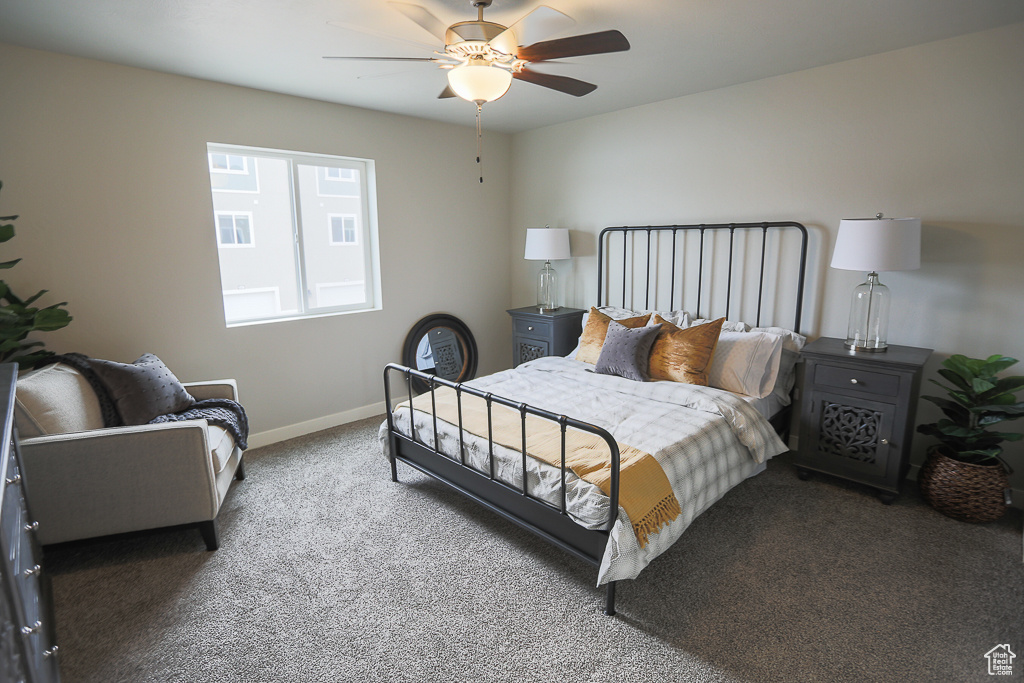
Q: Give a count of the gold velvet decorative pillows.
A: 2